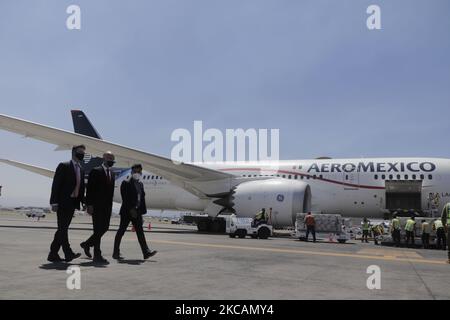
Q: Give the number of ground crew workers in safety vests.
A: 9